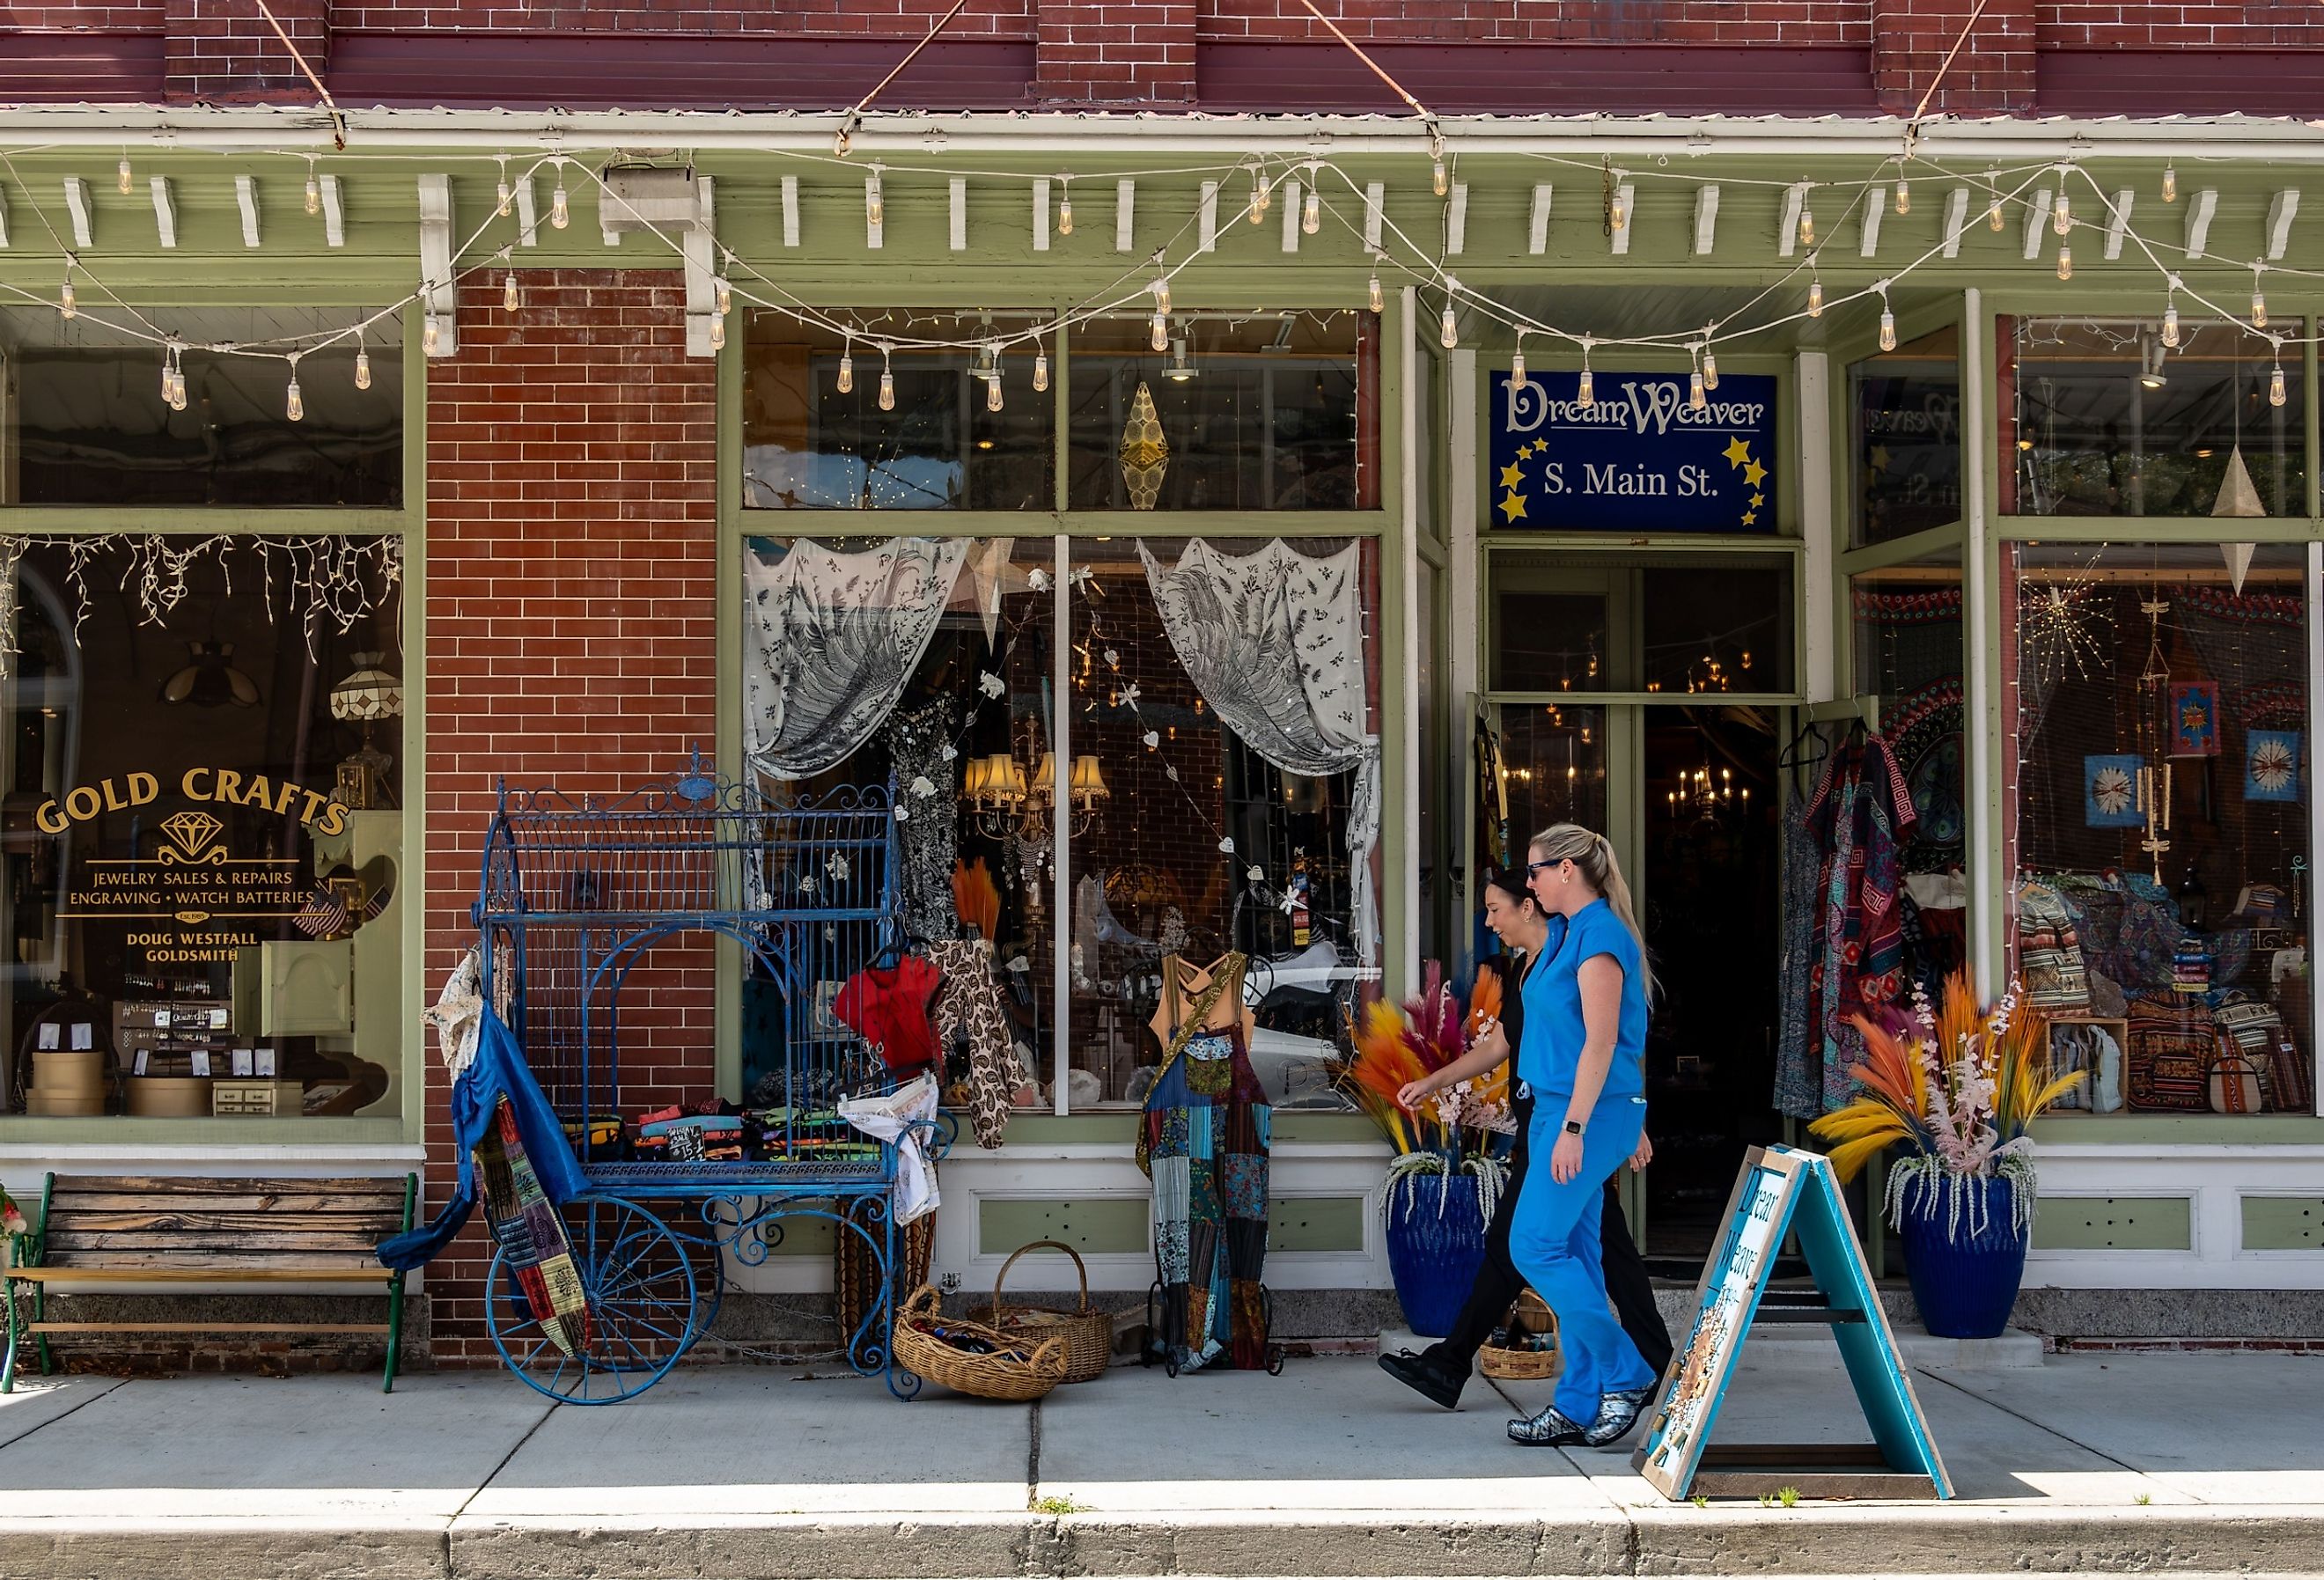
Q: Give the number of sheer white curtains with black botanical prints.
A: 2